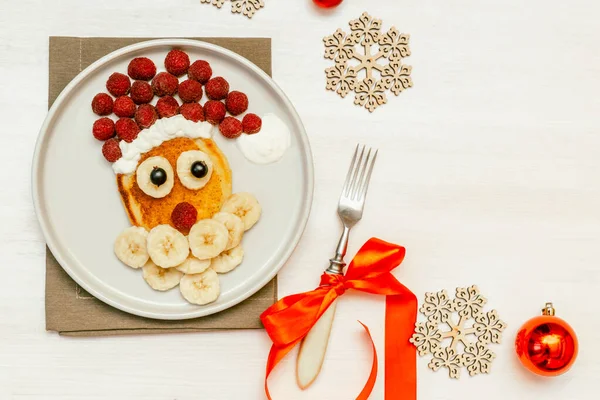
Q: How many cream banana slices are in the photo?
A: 11